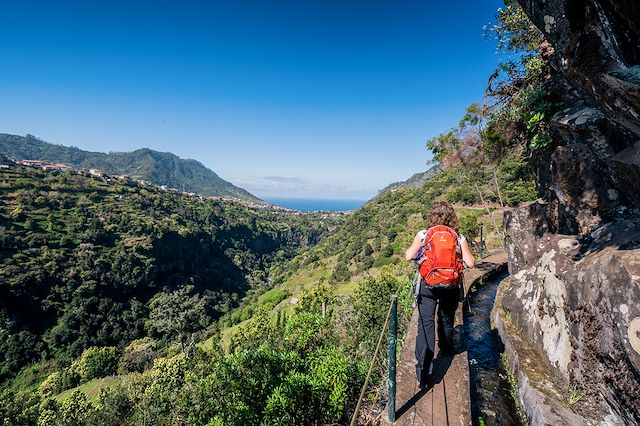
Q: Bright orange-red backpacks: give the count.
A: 1